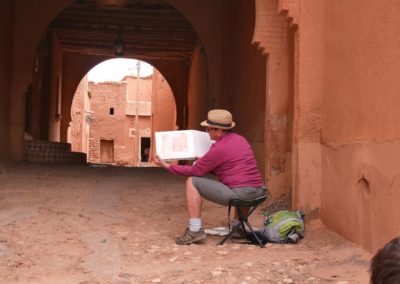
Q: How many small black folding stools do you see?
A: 1